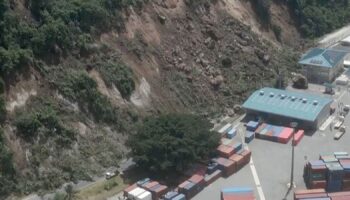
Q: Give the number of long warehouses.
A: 1